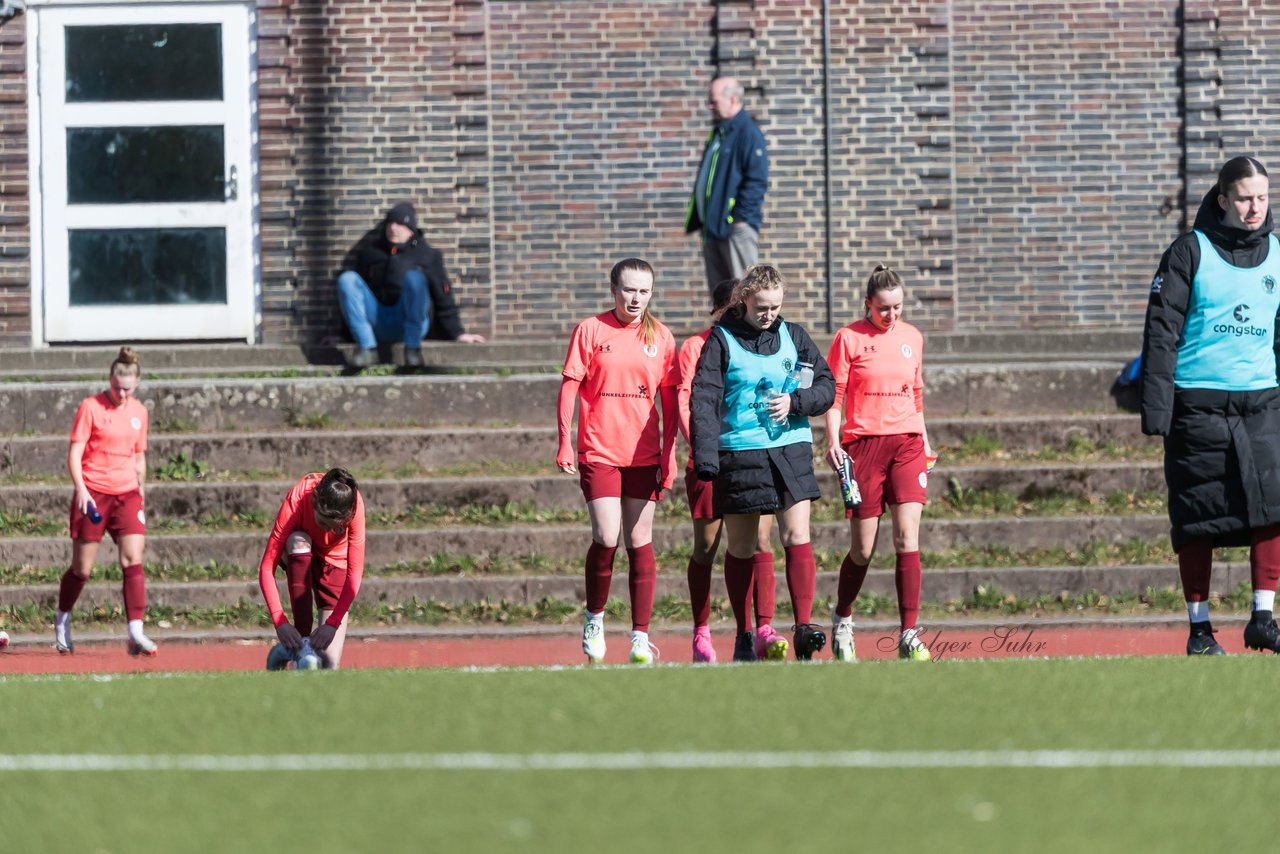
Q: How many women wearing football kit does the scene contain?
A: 7